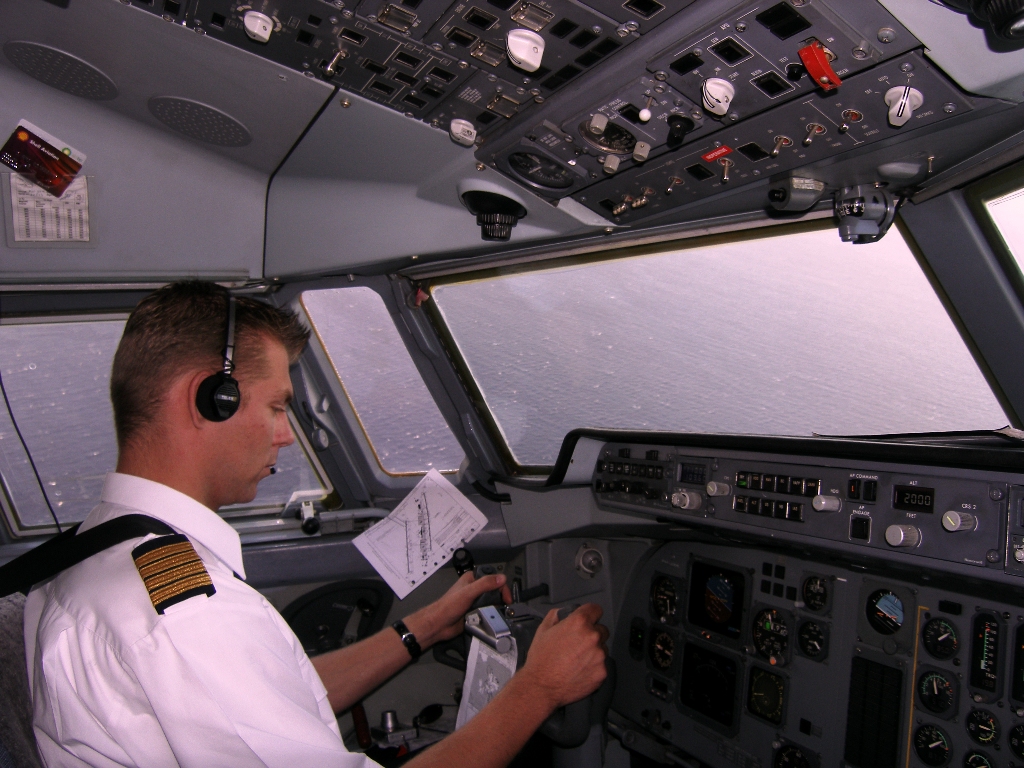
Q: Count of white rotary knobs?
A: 5